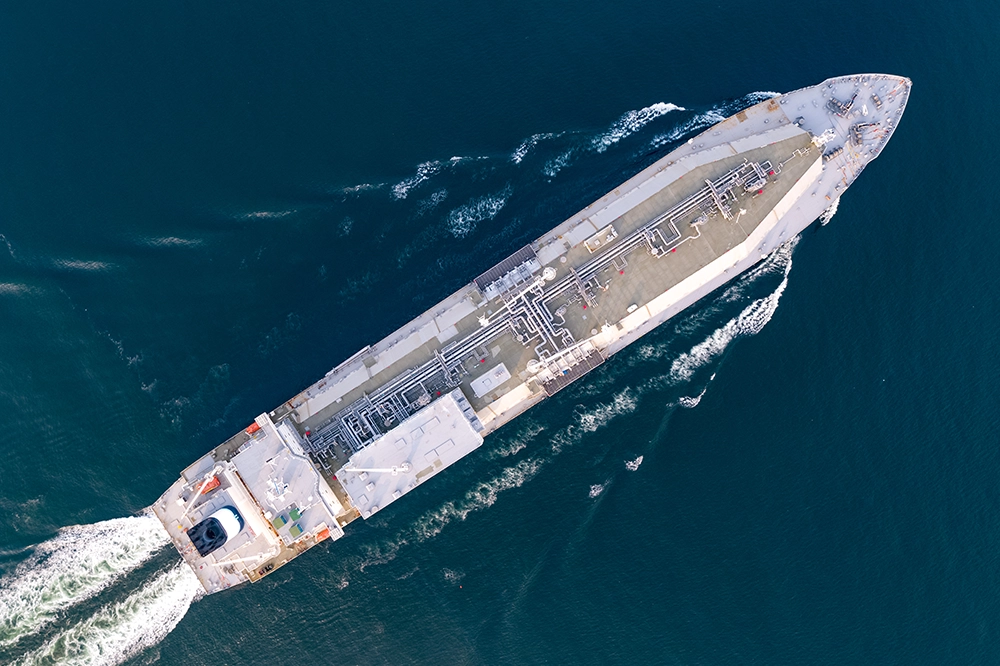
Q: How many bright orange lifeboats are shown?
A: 3